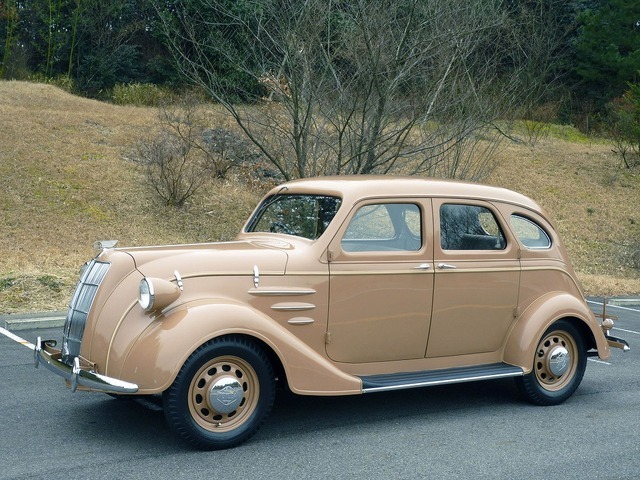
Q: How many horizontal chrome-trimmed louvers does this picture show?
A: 3